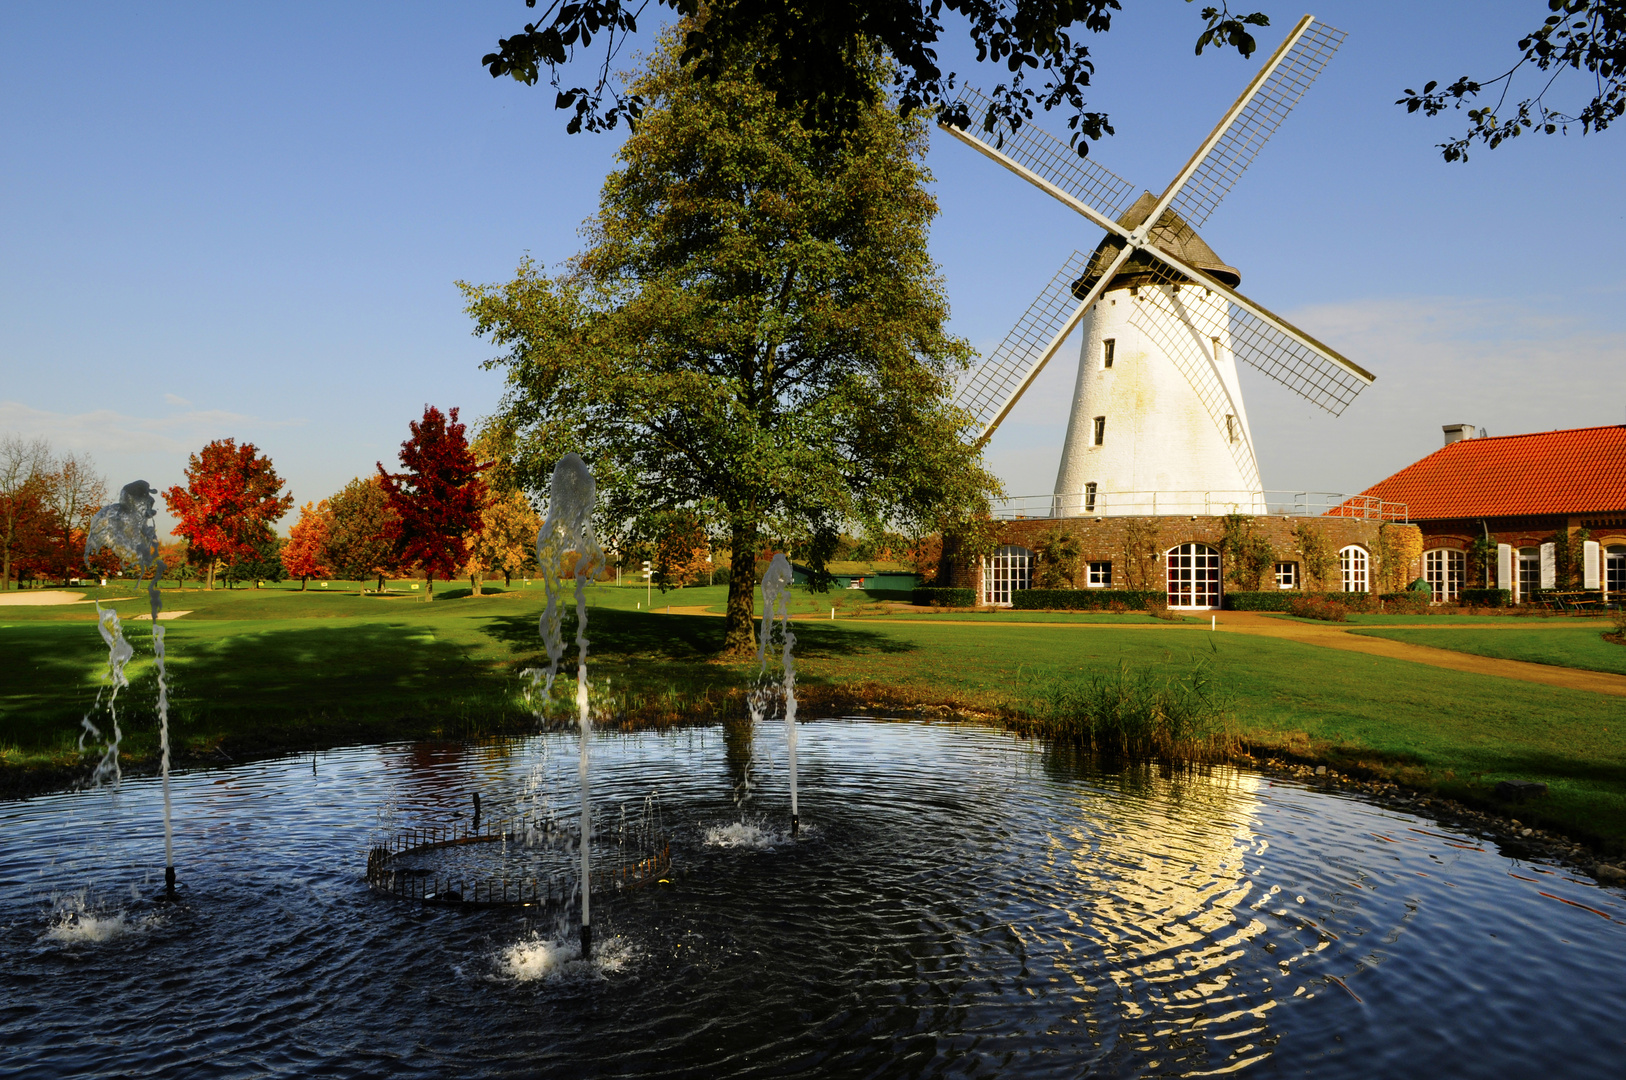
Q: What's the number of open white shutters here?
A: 3